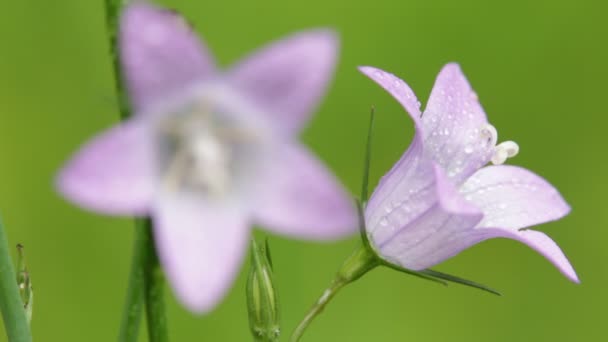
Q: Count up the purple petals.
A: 10